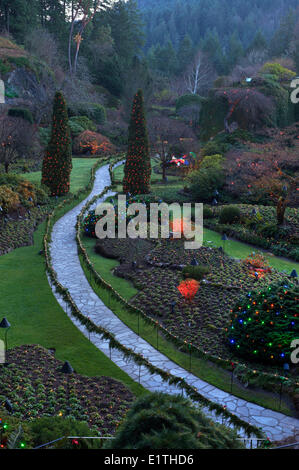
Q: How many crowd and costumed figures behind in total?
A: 0